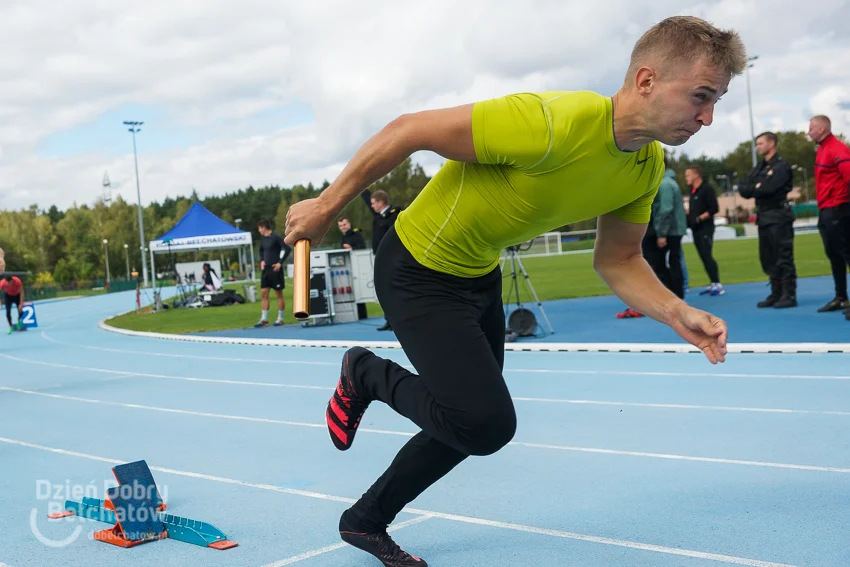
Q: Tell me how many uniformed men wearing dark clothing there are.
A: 3